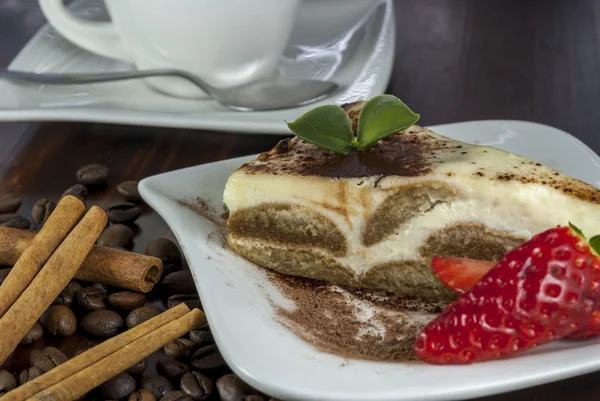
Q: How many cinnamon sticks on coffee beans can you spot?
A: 5